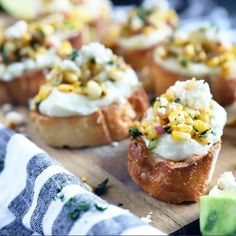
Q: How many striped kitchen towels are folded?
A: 1